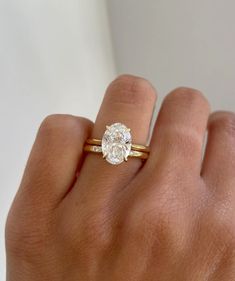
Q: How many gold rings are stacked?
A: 2